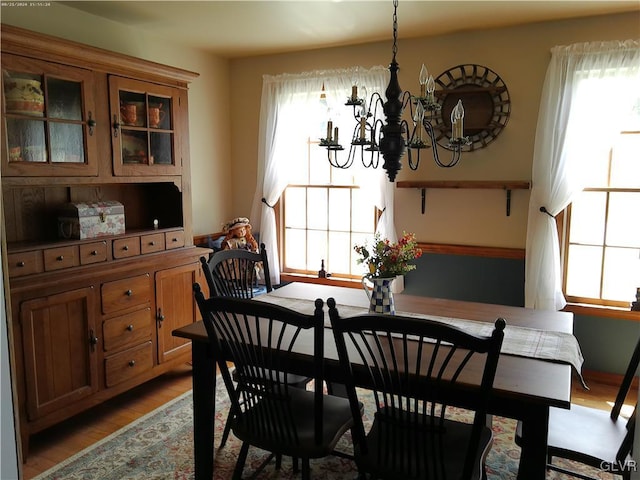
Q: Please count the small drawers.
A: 6